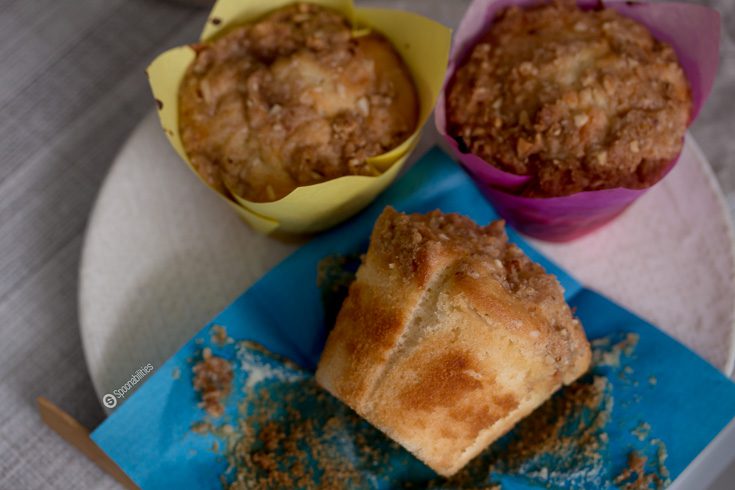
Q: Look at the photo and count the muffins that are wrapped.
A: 2